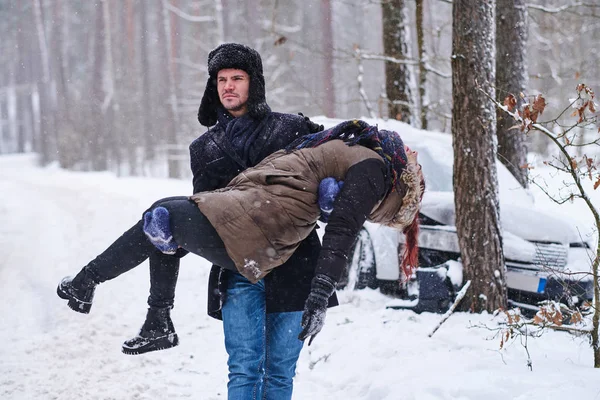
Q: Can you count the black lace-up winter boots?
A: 2